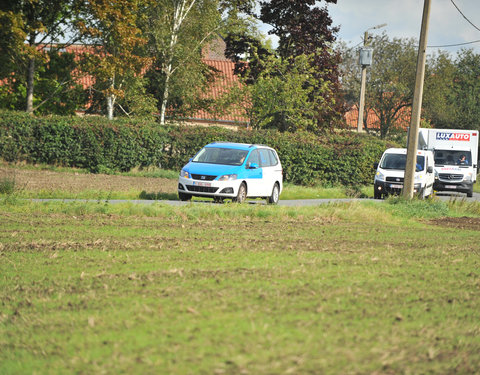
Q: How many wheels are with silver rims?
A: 2